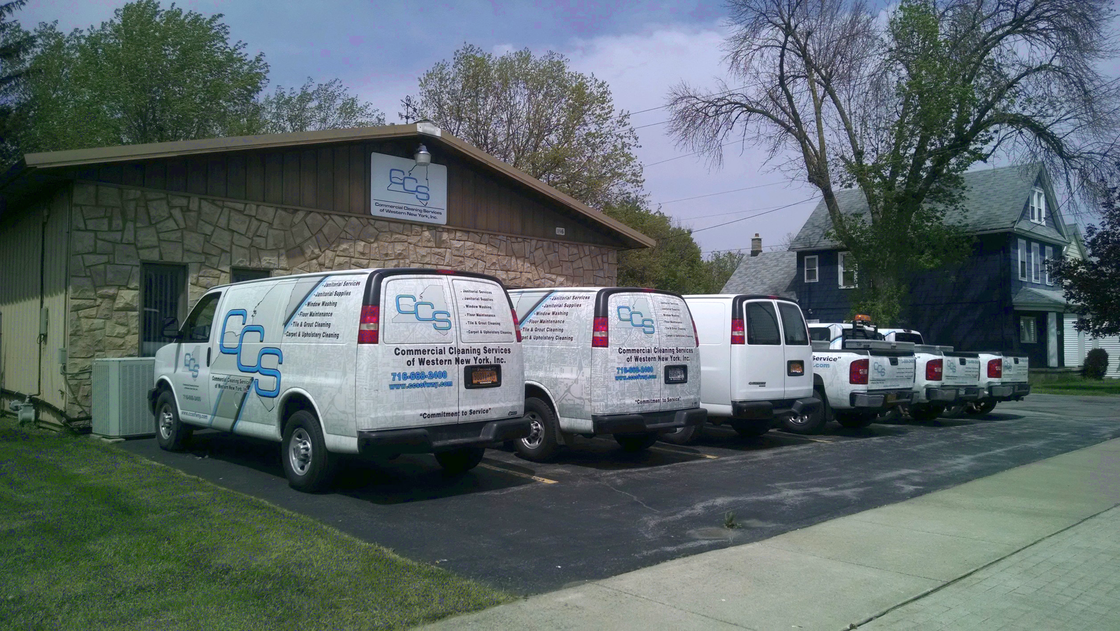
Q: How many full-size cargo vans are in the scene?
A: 3